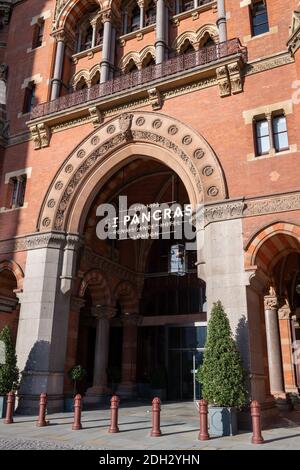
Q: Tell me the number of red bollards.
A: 7